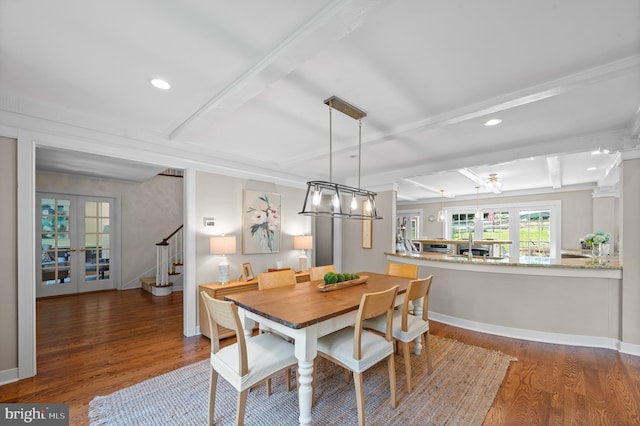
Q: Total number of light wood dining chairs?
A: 6